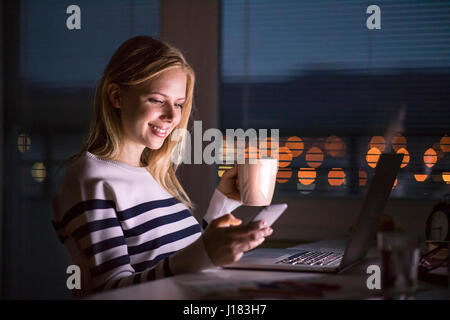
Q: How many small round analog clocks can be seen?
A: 1